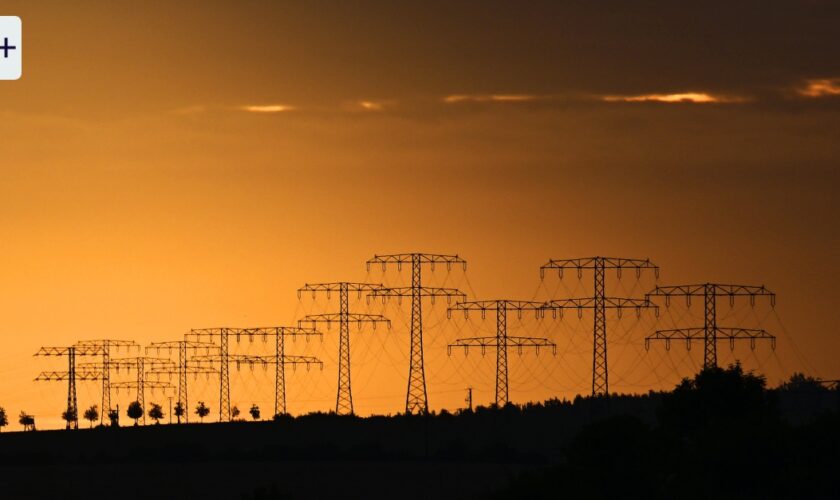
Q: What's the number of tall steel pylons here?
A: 11